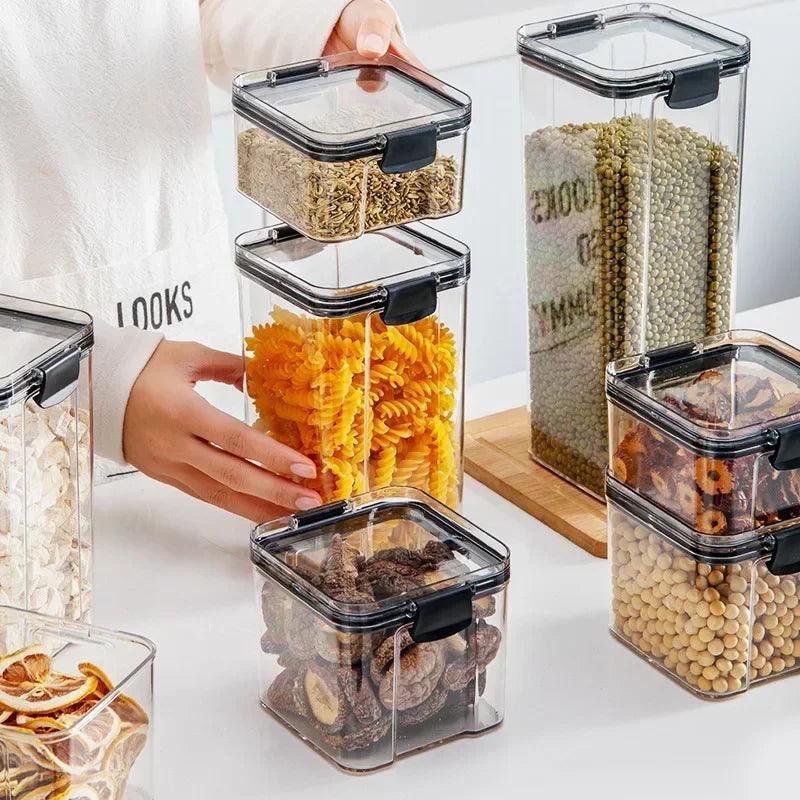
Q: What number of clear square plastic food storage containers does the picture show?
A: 8